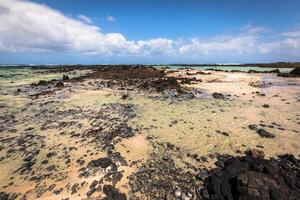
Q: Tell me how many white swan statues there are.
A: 0